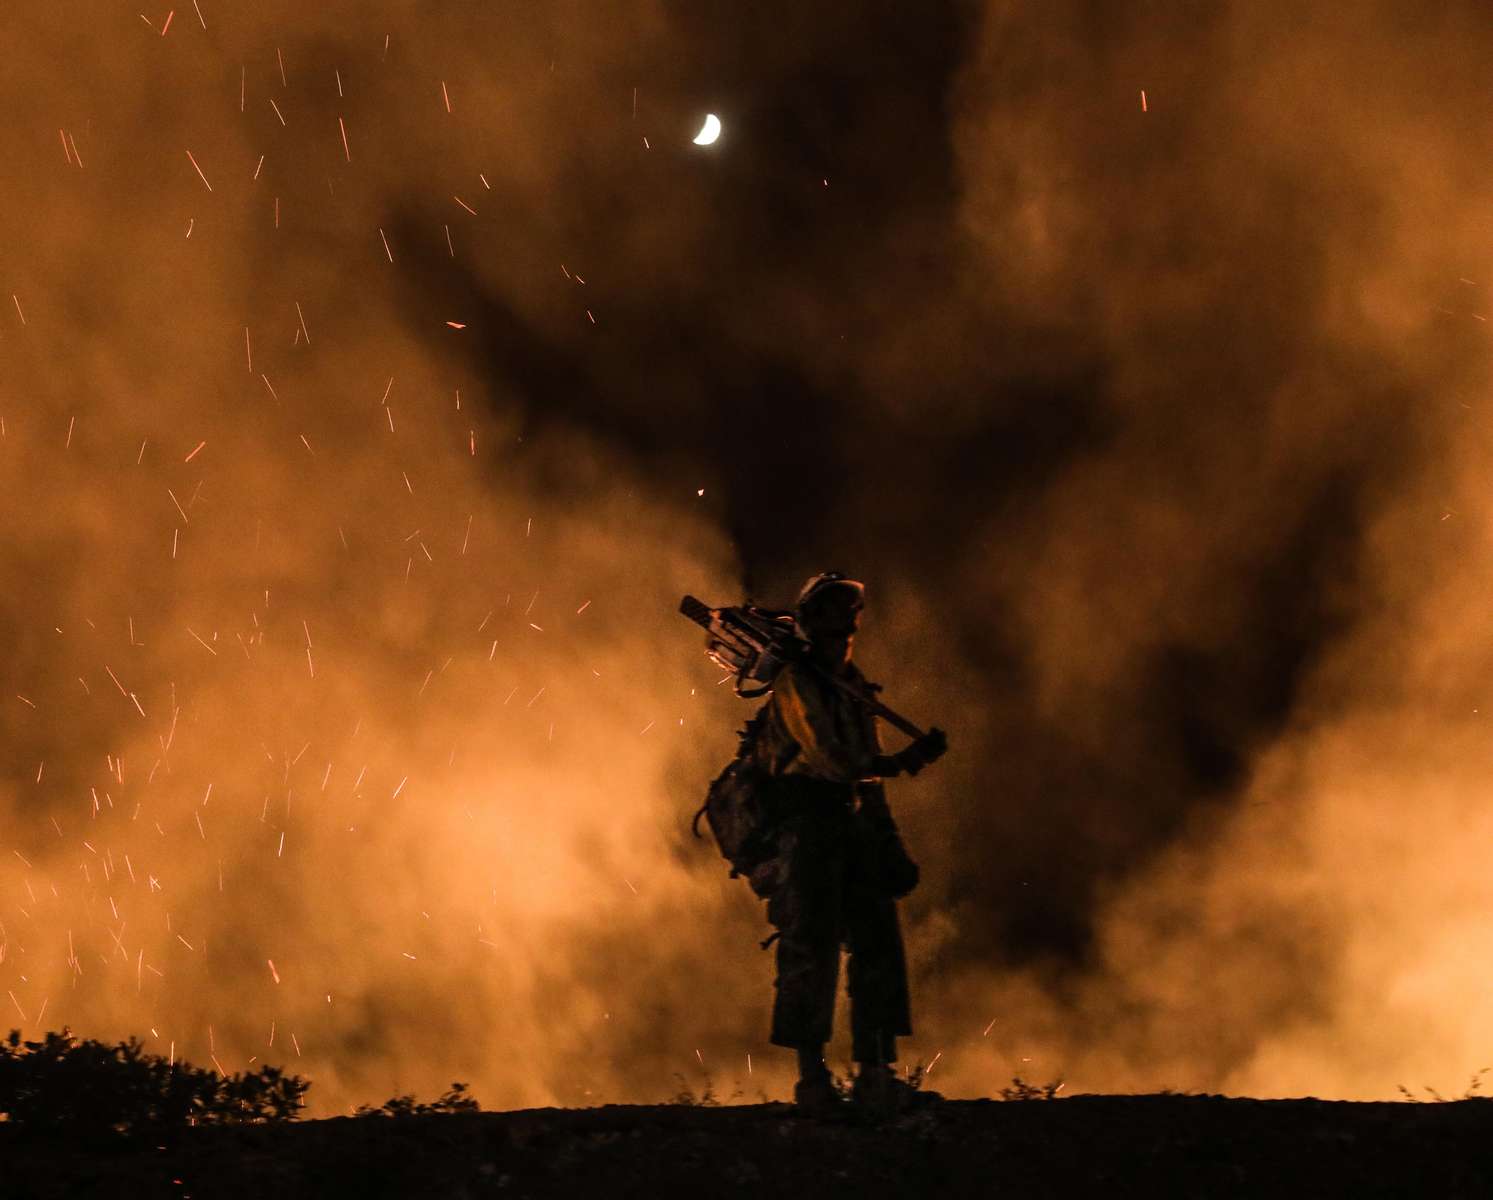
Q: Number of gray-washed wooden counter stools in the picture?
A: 0